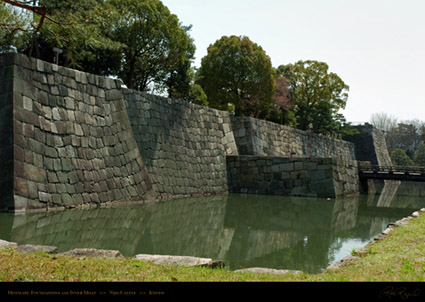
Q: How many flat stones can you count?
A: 5